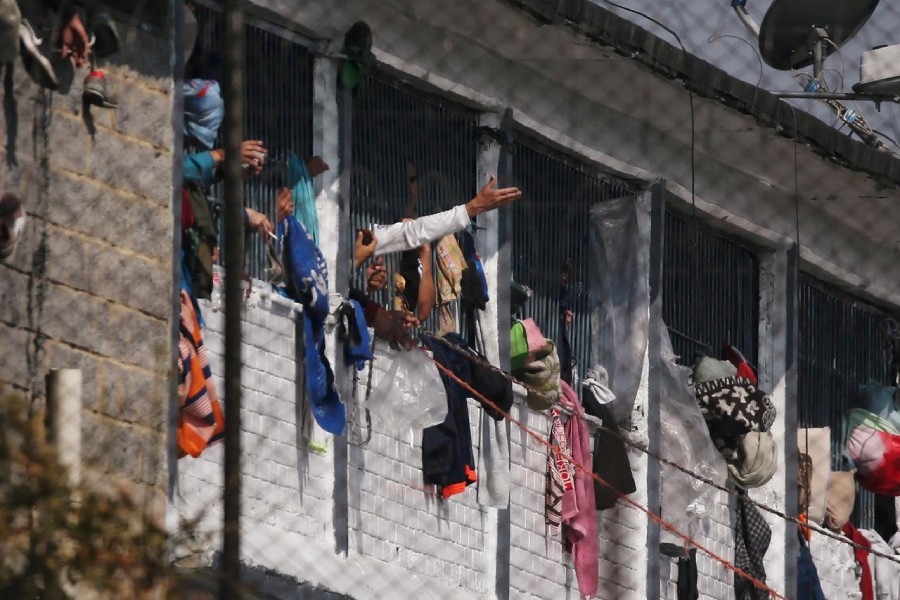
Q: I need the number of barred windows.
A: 5